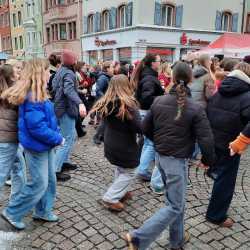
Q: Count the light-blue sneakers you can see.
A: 2